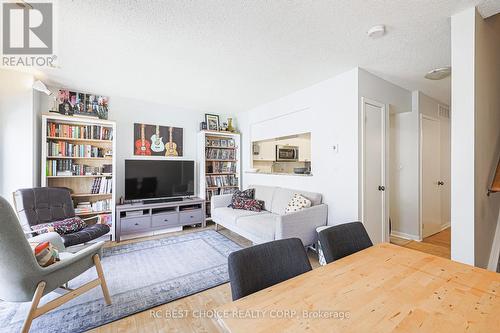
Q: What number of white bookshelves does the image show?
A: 2